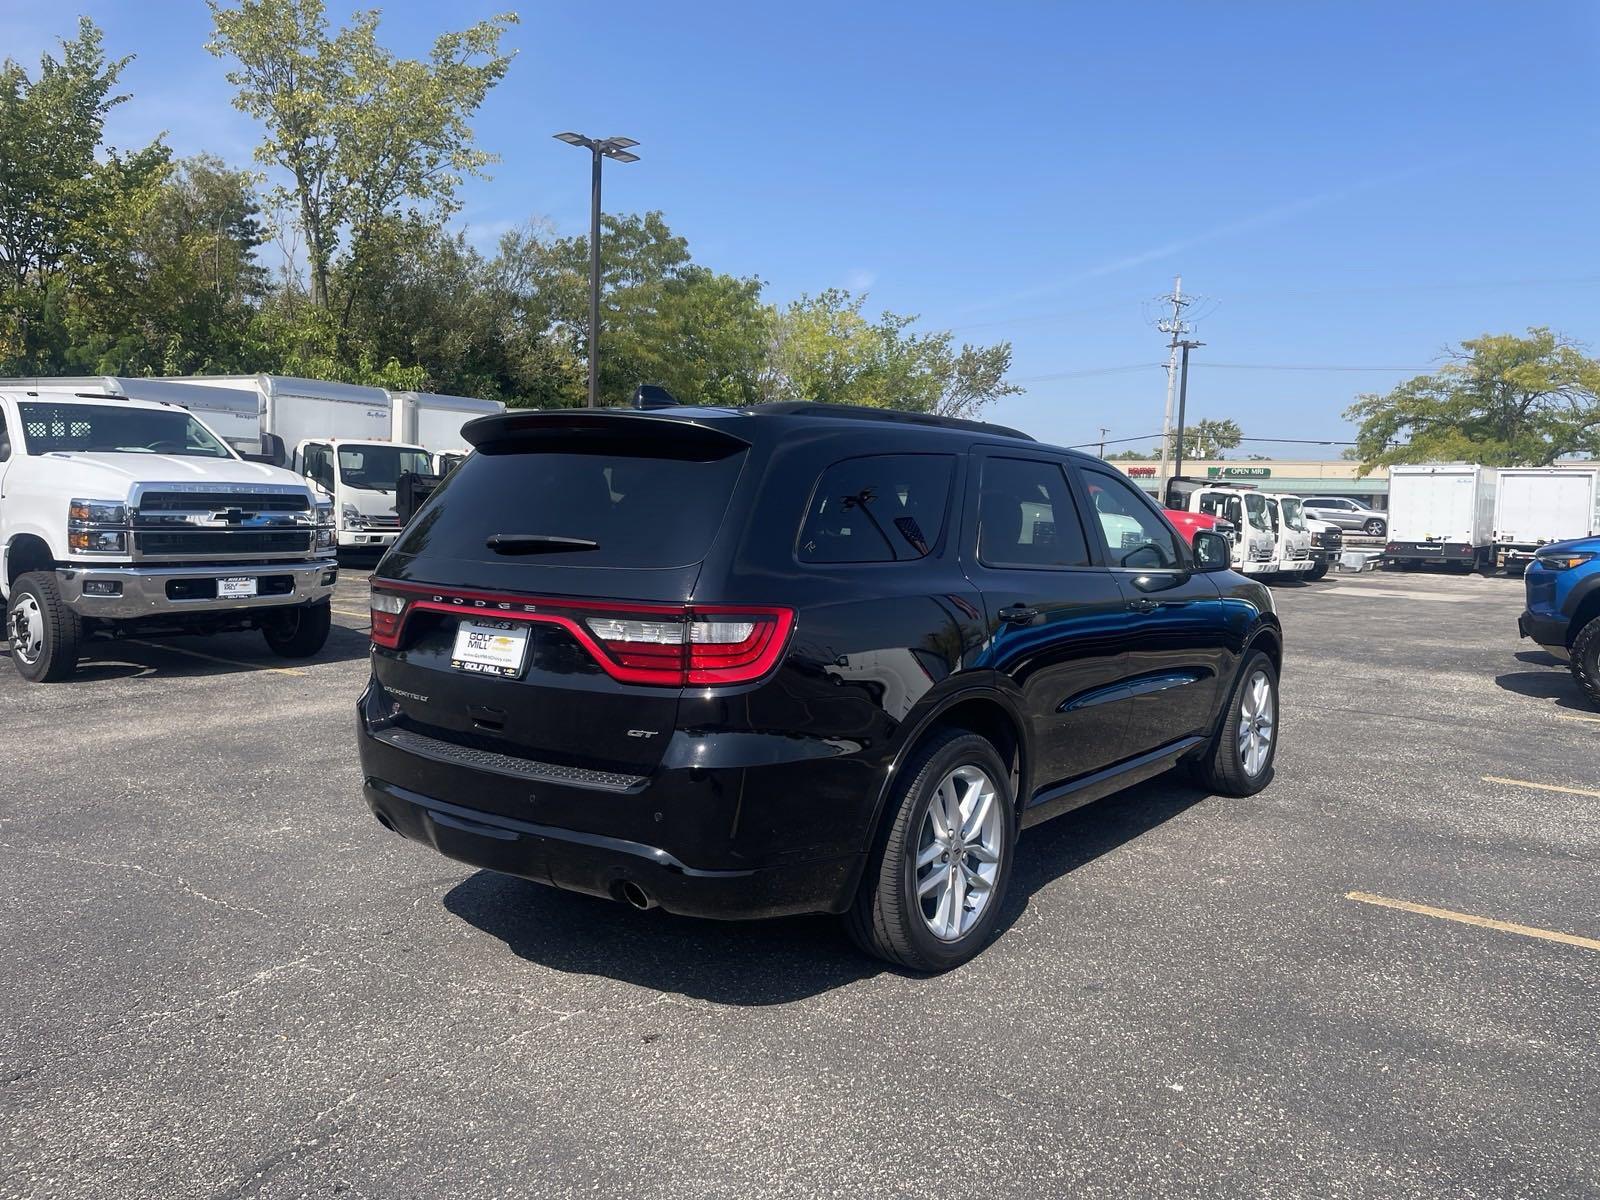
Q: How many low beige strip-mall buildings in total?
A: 1